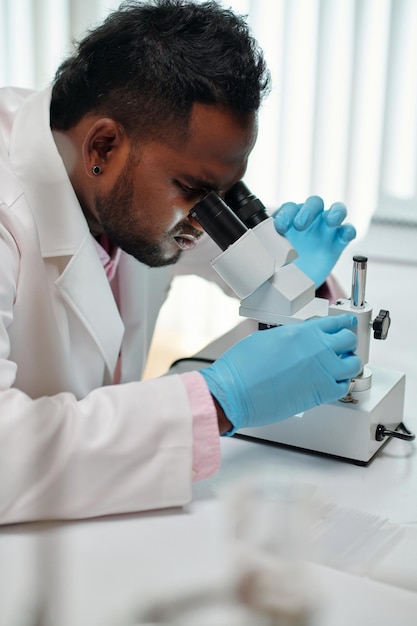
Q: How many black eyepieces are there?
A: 2